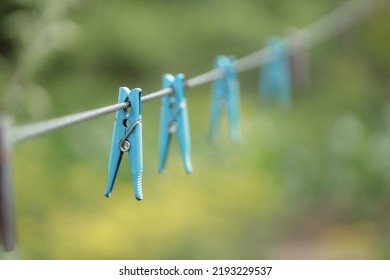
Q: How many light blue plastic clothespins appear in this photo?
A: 4